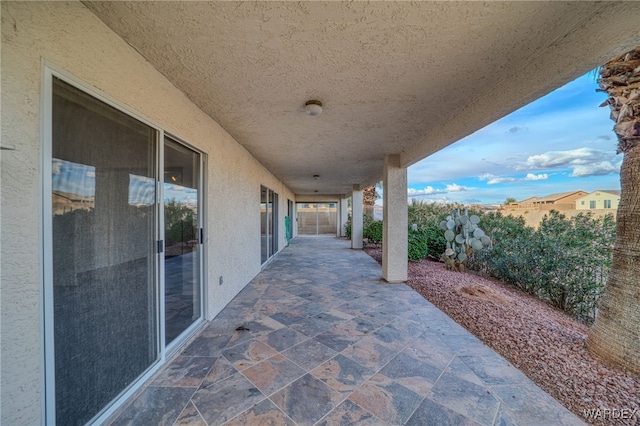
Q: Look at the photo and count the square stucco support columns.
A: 3